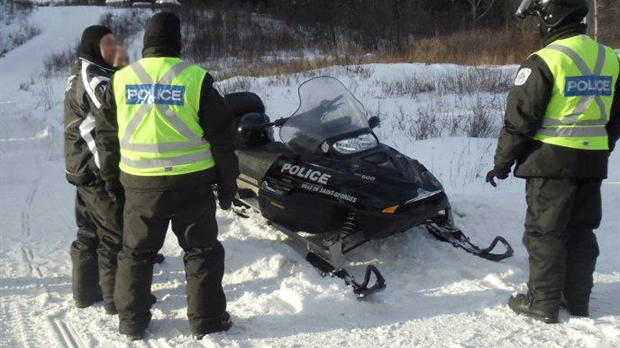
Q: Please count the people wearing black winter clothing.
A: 3